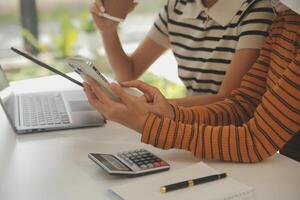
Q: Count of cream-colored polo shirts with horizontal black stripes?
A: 1